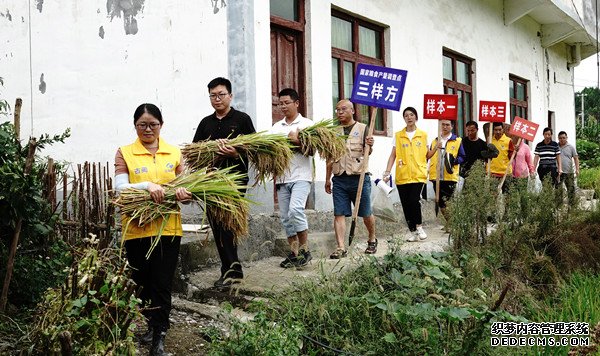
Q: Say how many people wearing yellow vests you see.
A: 4